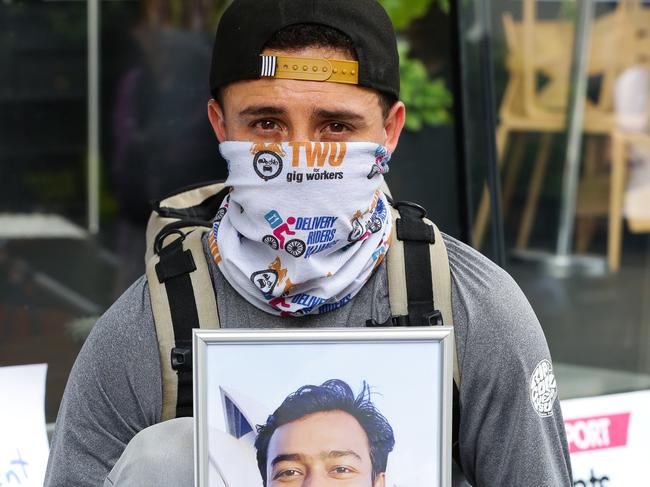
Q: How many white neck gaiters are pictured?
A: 1